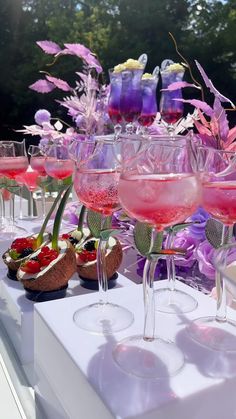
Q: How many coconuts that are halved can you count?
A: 4